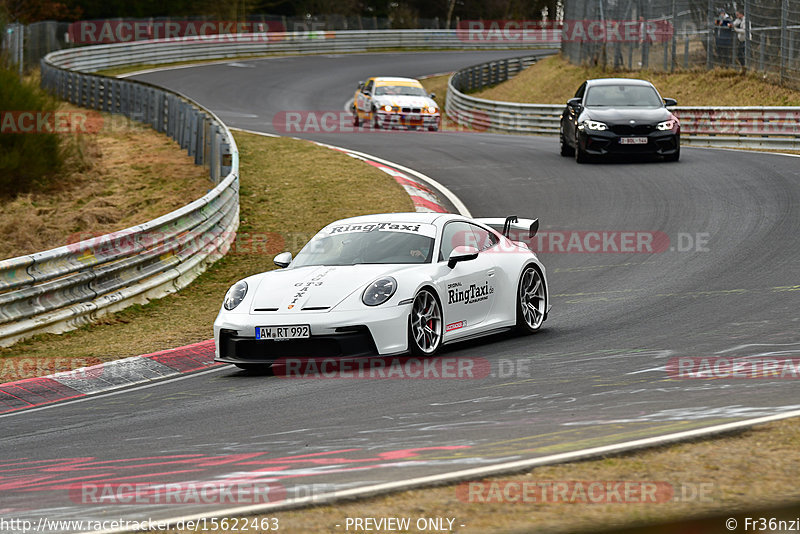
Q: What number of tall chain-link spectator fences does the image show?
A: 1